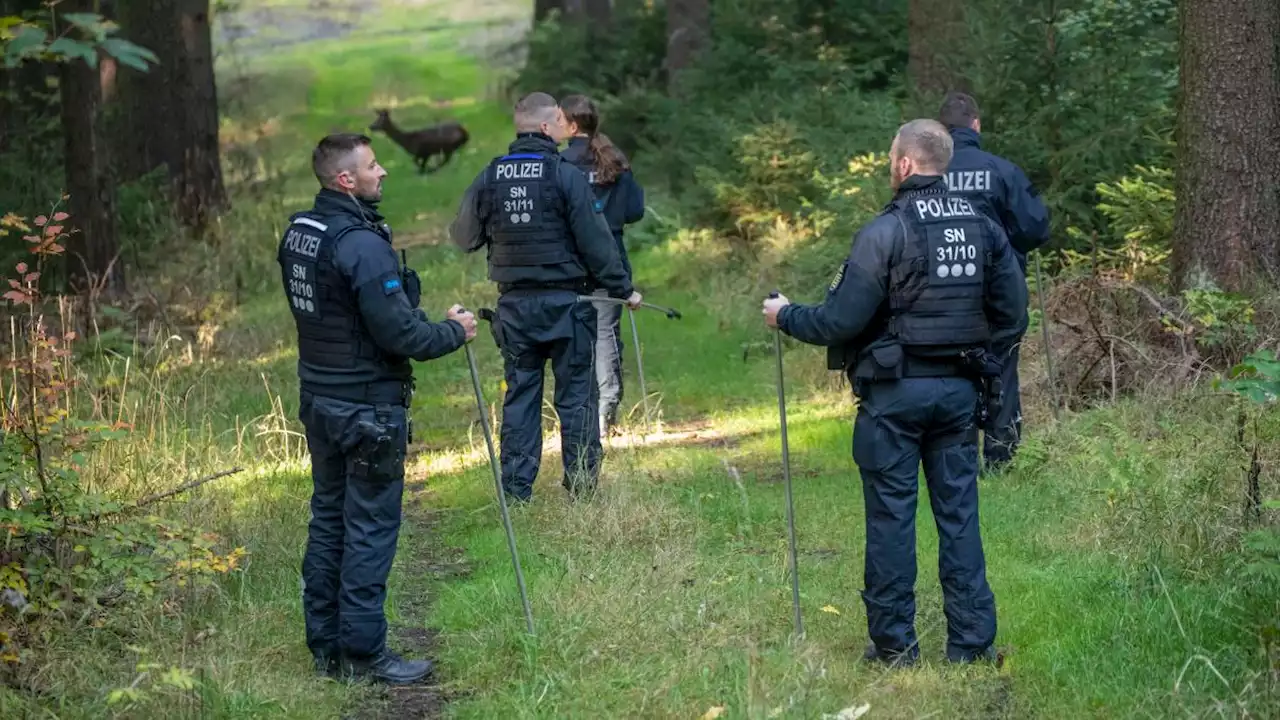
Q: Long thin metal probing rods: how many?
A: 5